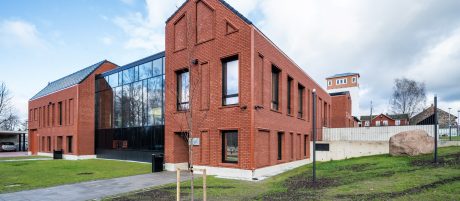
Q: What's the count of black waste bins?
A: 2